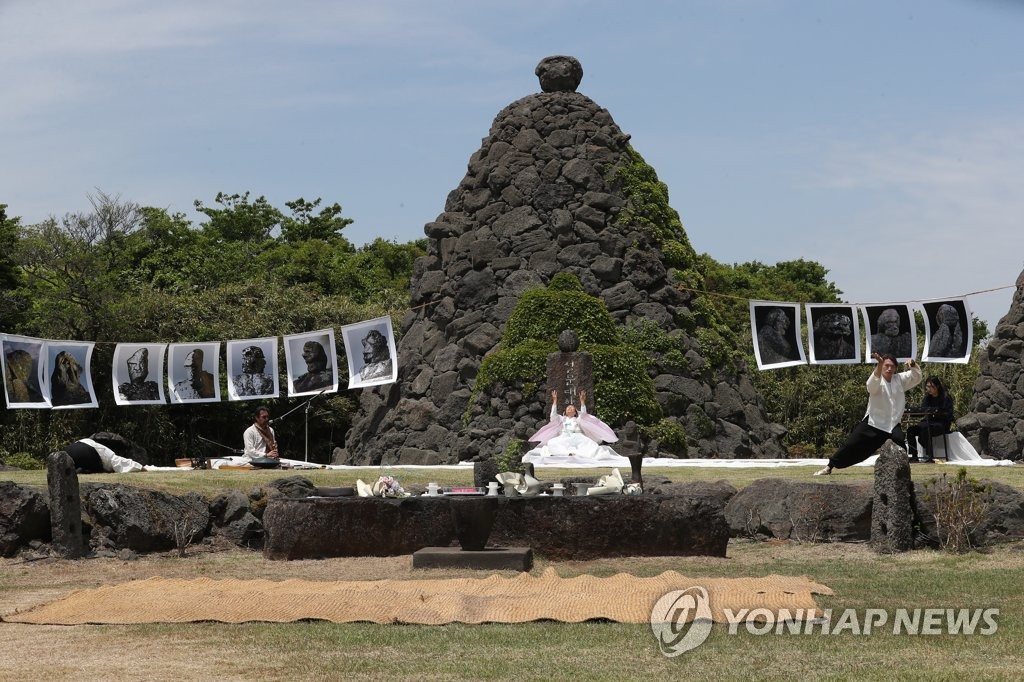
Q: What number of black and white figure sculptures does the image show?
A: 11